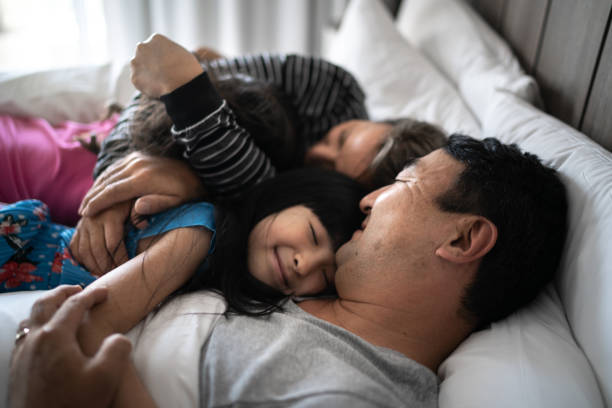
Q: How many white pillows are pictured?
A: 4